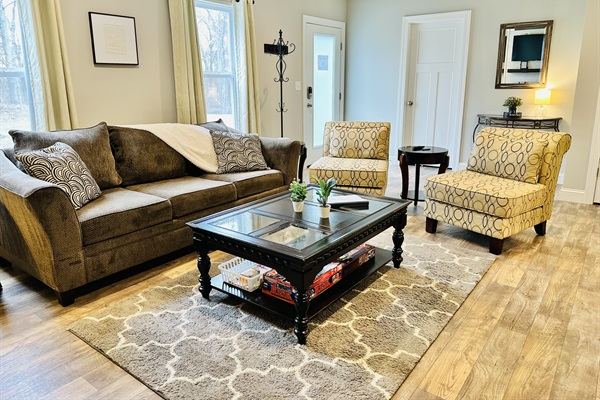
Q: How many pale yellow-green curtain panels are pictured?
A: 3